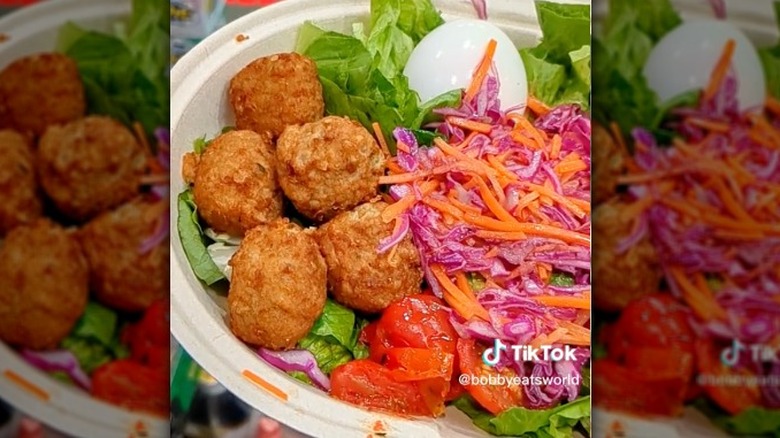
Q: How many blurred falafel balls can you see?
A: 7